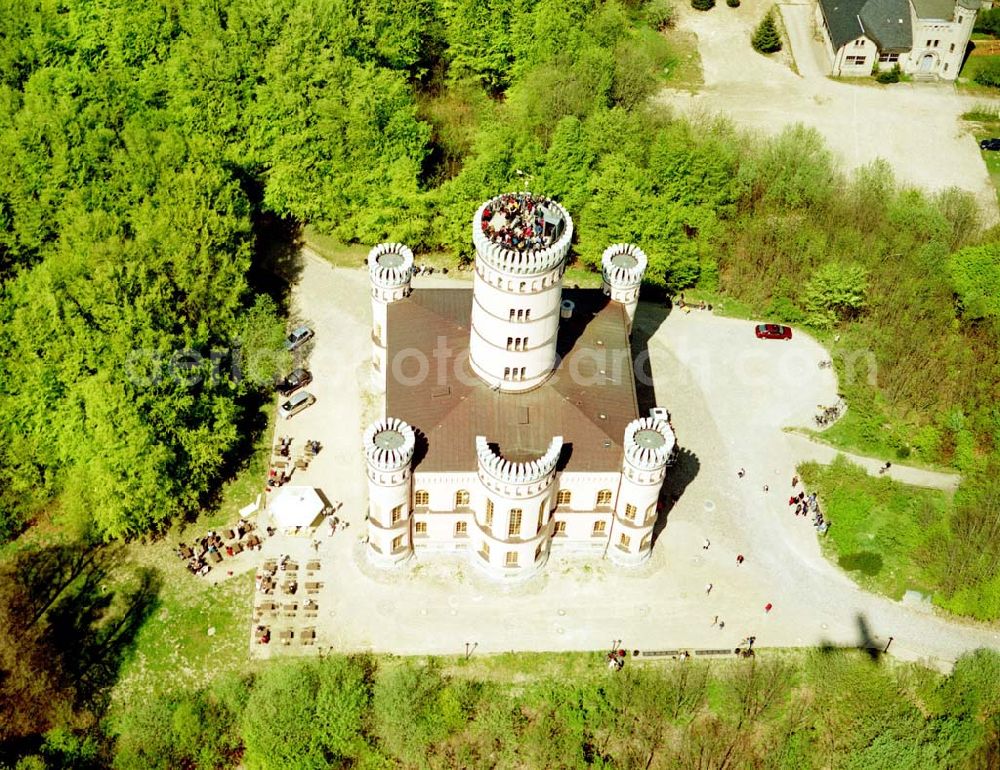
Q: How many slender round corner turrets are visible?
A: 4